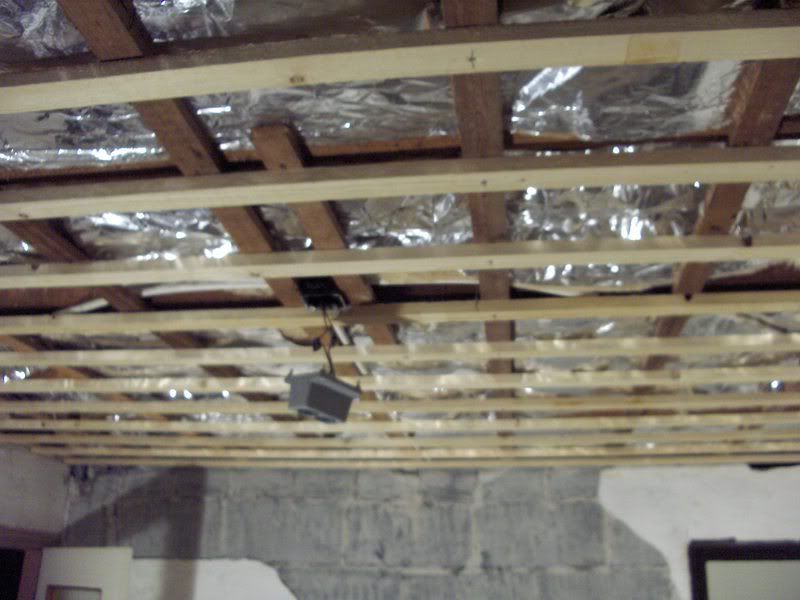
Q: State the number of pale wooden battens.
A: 11